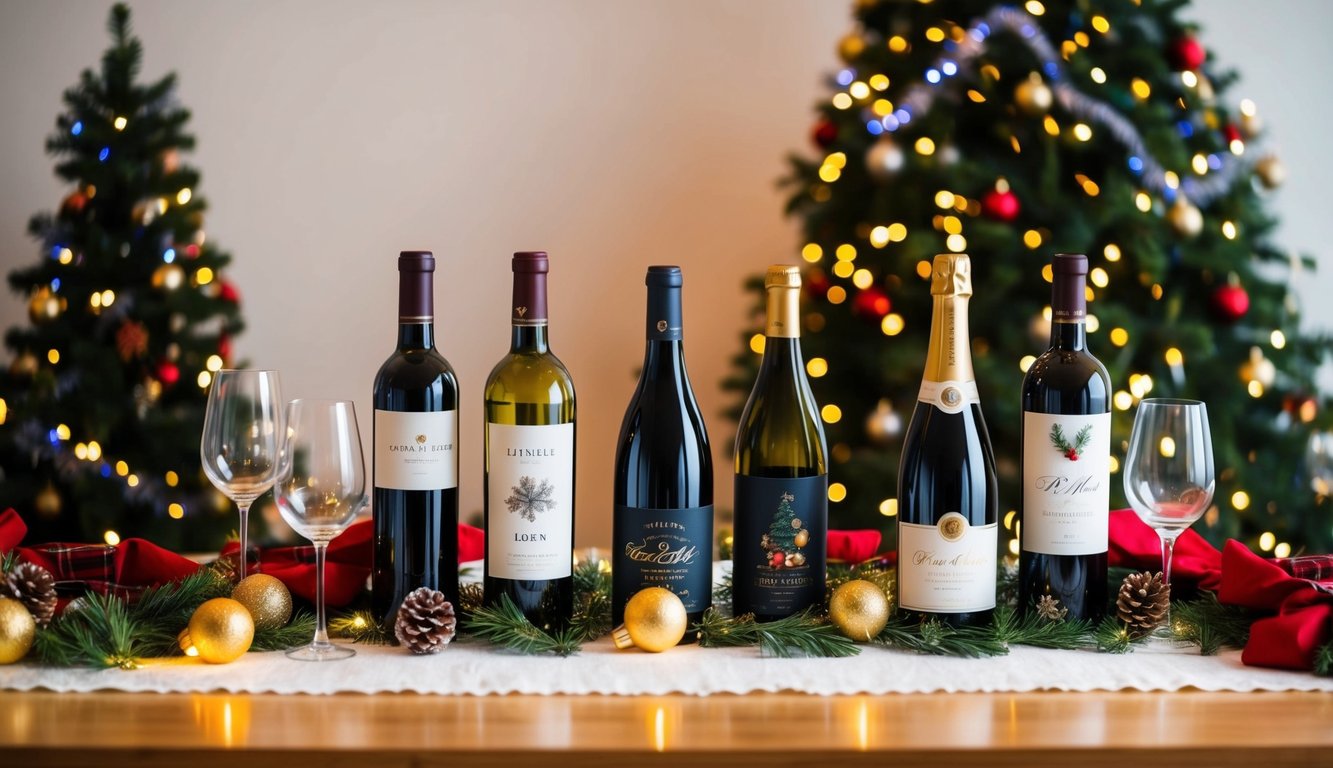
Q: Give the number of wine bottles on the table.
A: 6